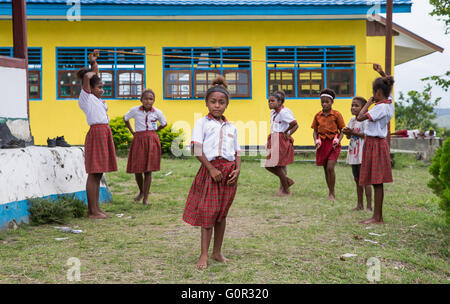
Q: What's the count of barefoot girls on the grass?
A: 7